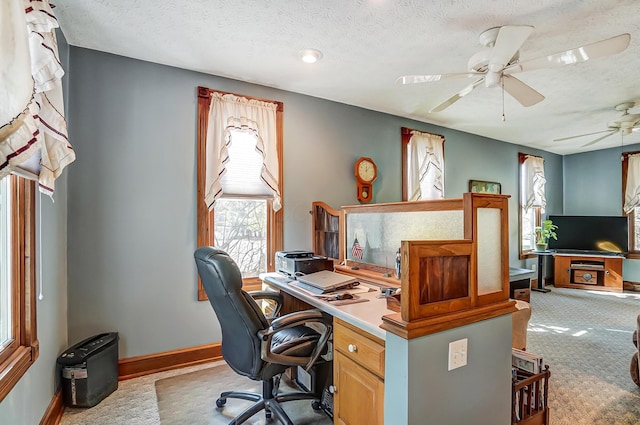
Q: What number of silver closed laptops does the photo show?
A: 1